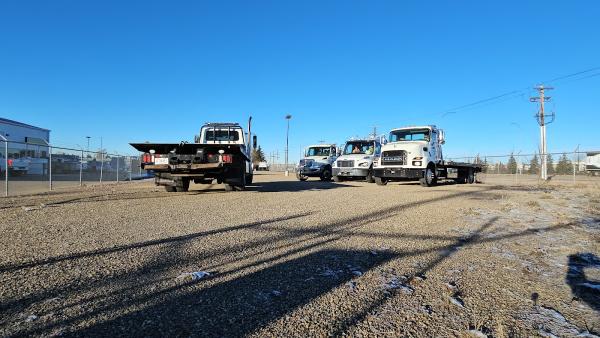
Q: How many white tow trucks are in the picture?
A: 4